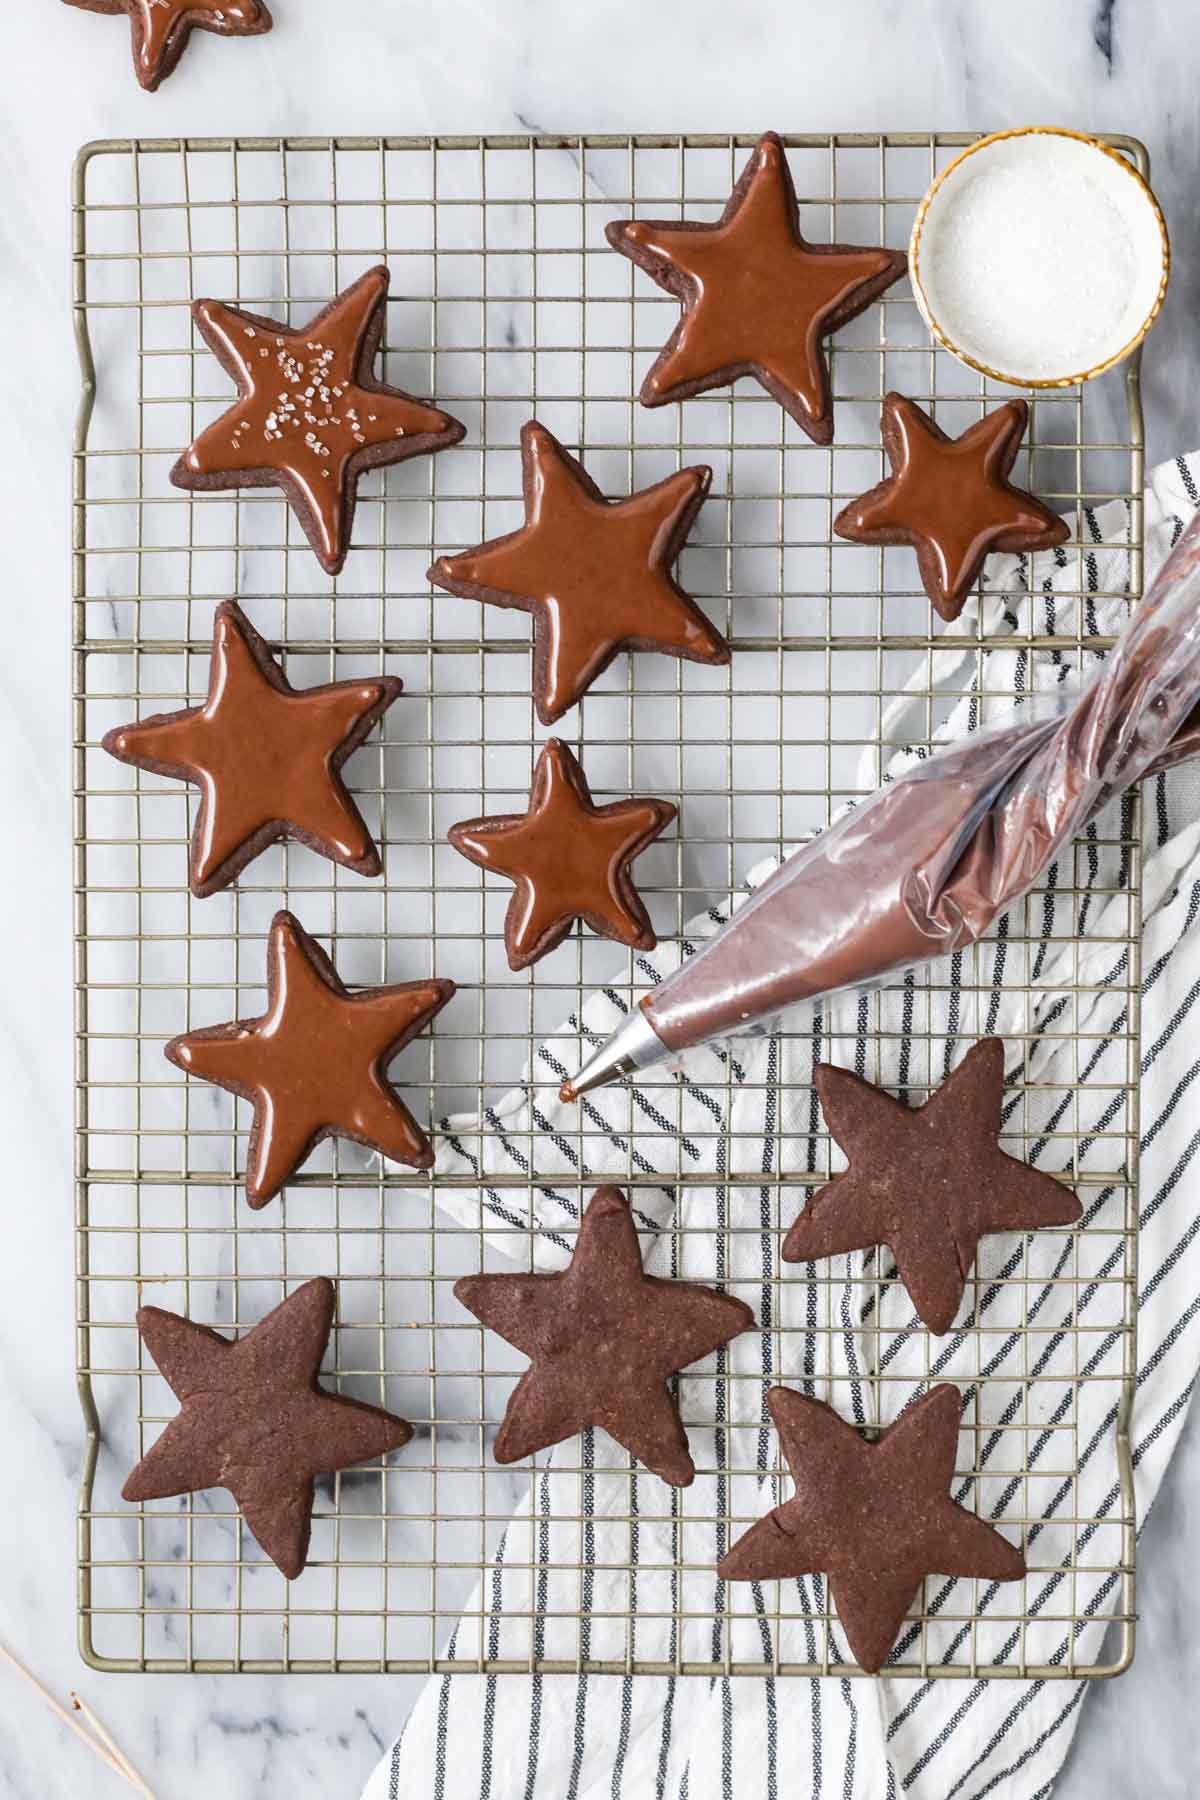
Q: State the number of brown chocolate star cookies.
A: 12